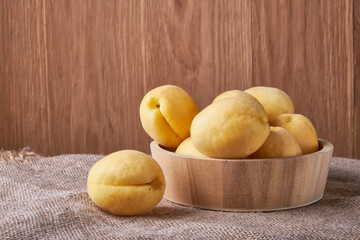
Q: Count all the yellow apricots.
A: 8